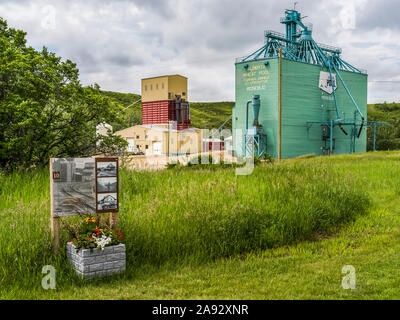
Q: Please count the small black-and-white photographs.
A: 3